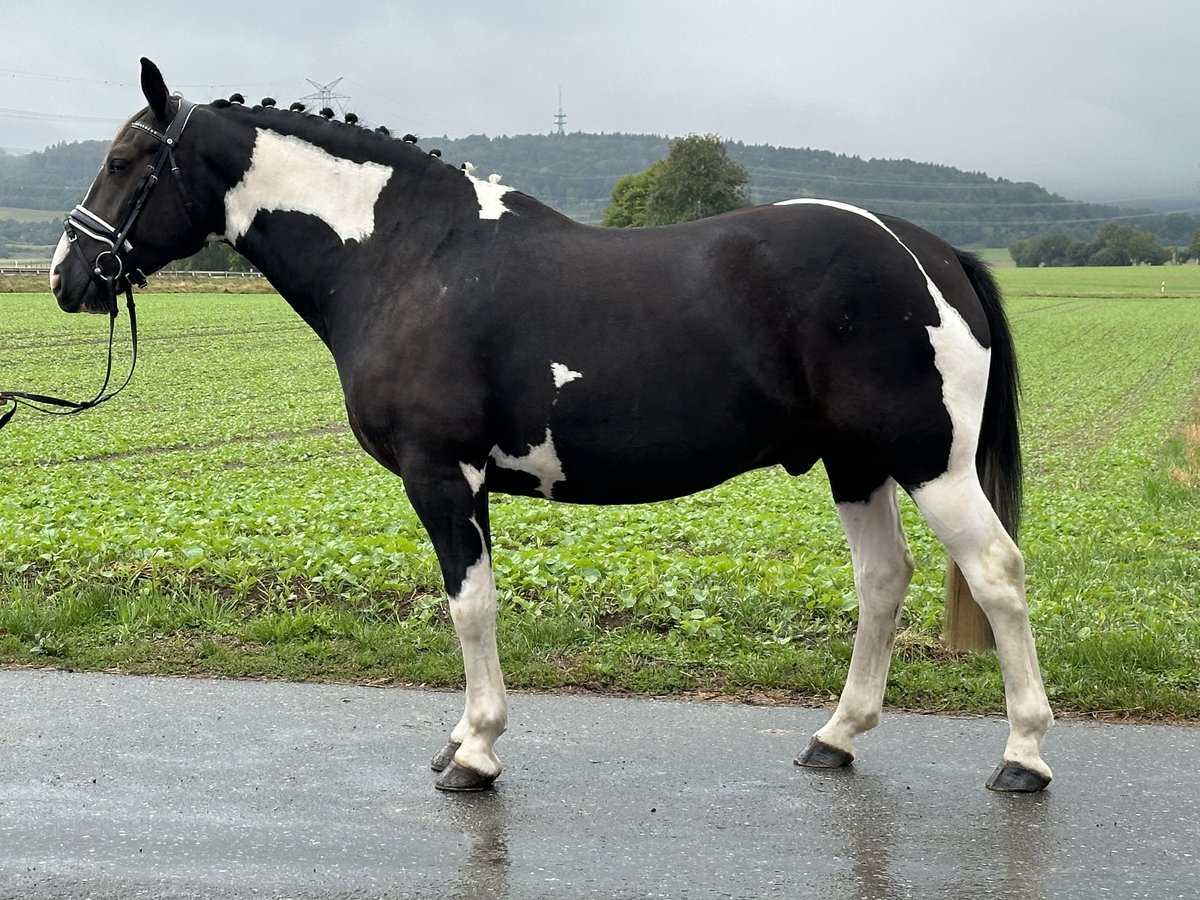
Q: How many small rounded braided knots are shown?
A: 10